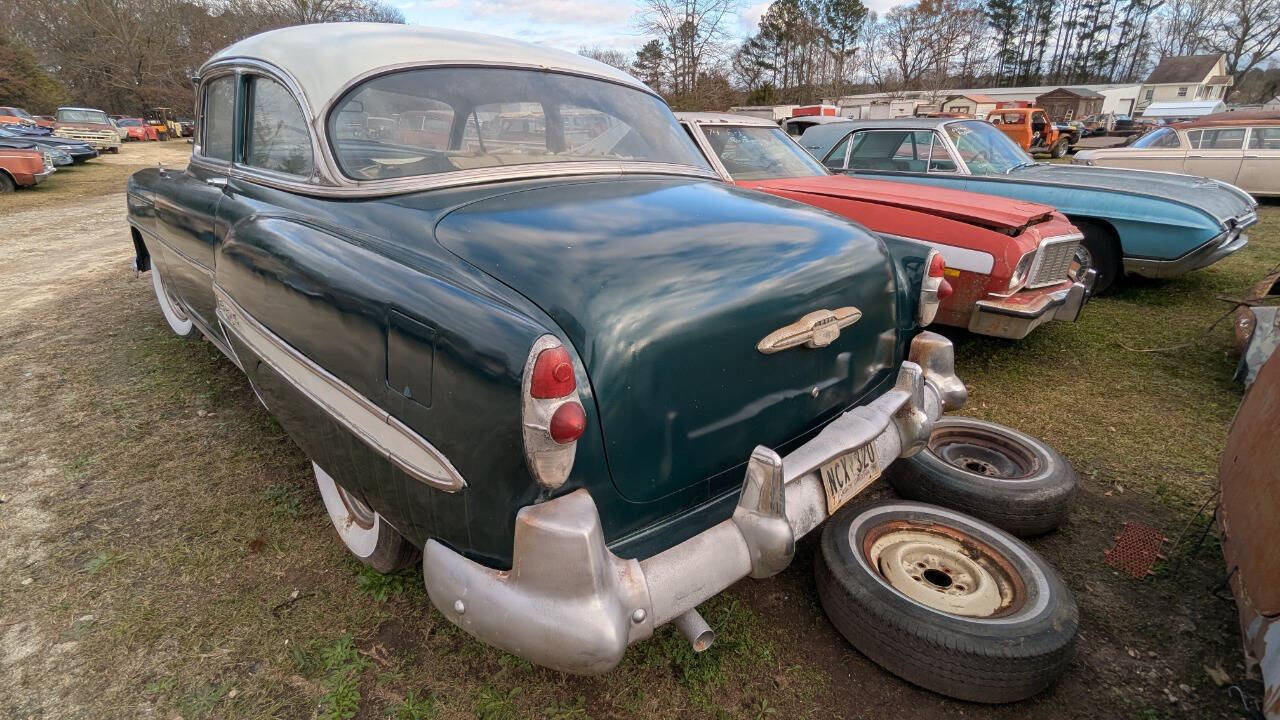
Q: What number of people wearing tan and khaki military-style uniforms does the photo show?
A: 0